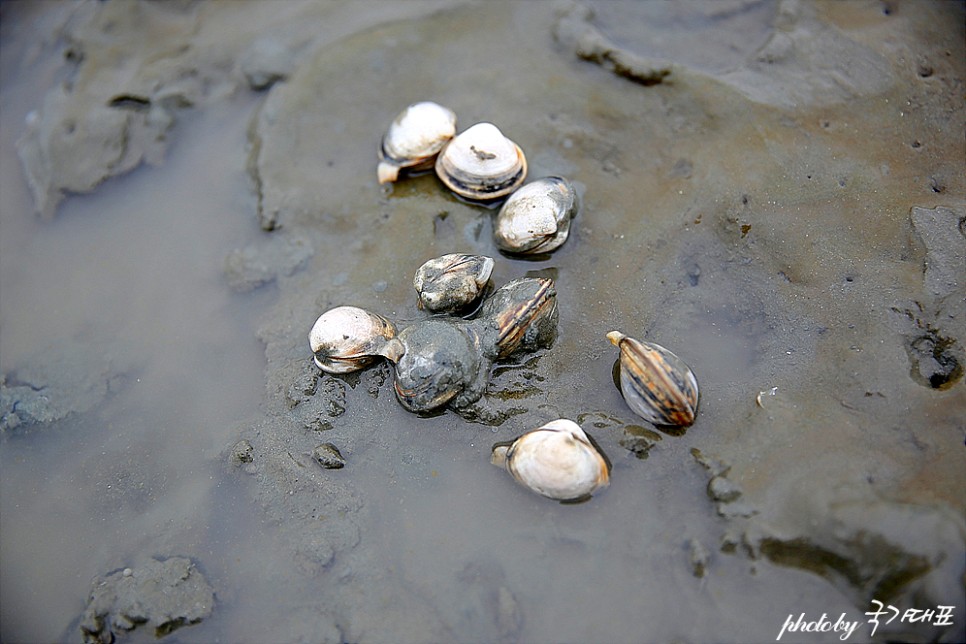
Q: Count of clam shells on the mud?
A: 9